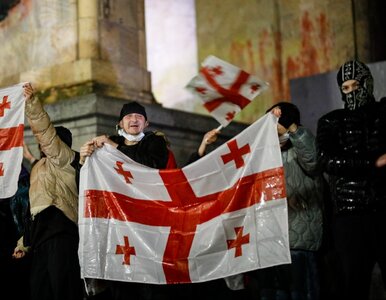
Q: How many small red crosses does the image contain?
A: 10